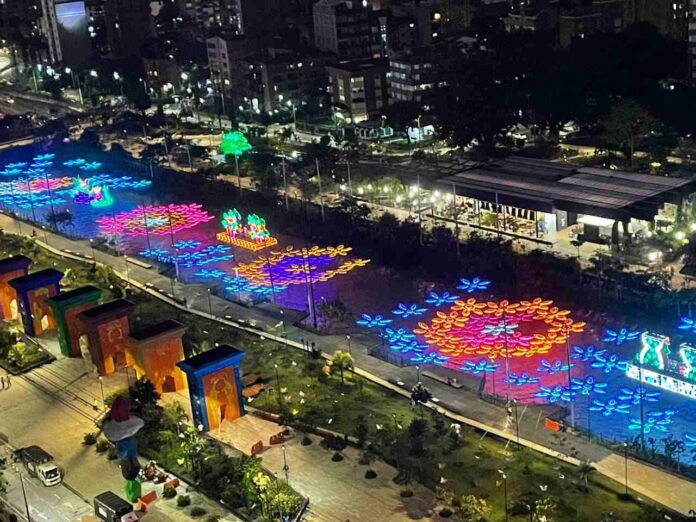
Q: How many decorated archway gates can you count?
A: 6